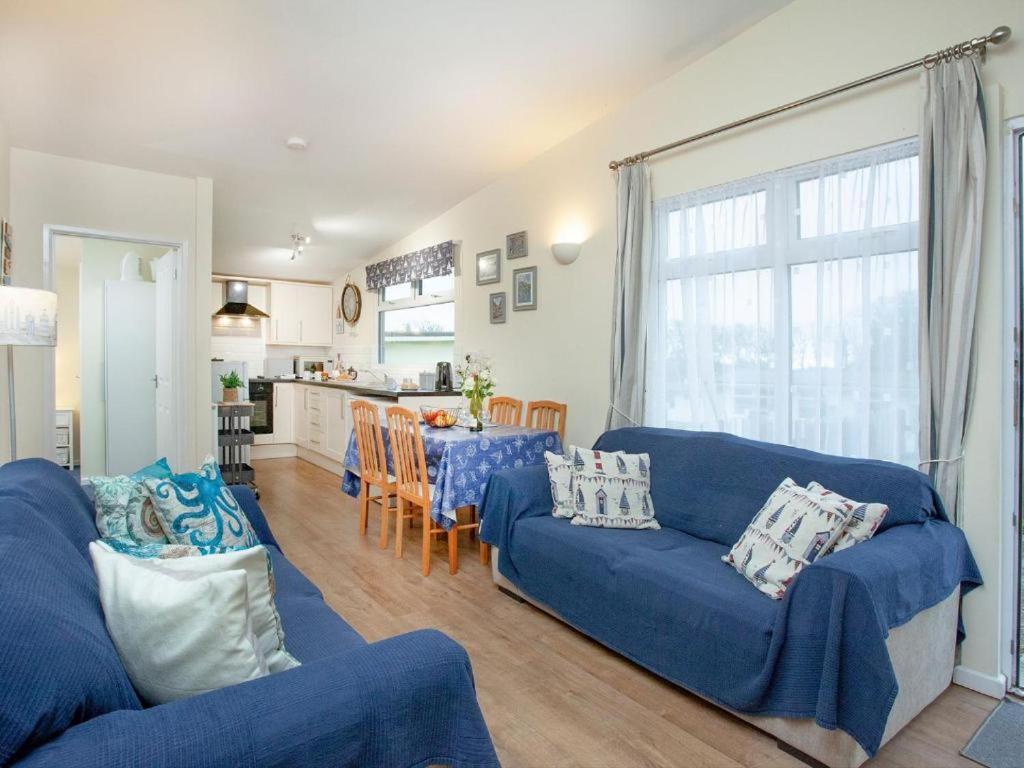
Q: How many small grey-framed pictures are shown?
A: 4